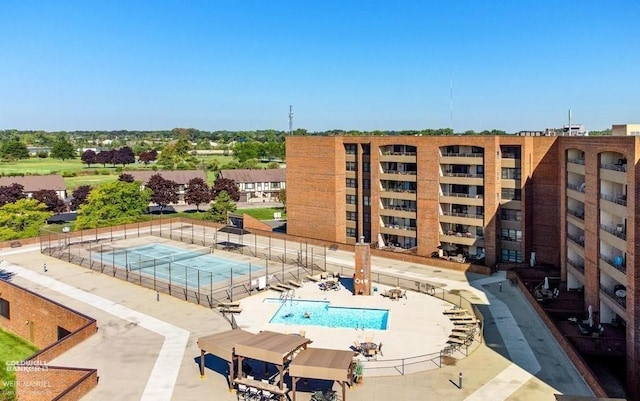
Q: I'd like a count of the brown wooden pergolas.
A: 3